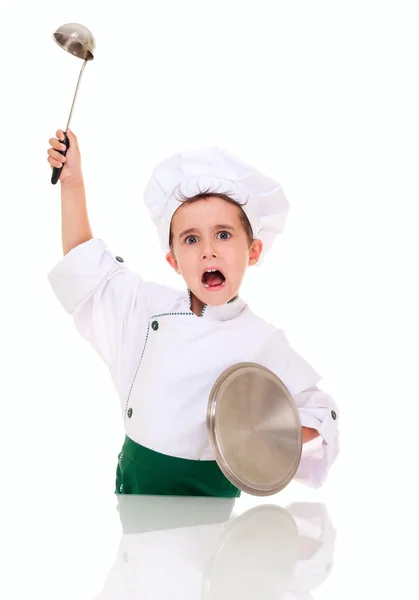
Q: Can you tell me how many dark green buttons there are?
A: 4